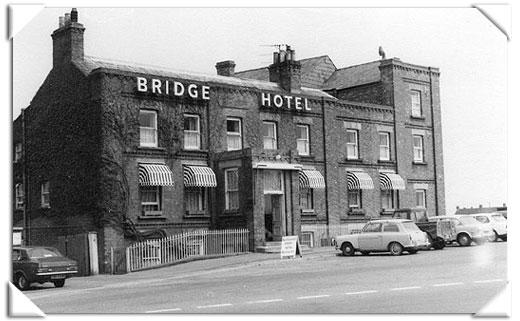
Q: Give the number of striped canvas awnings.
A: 5